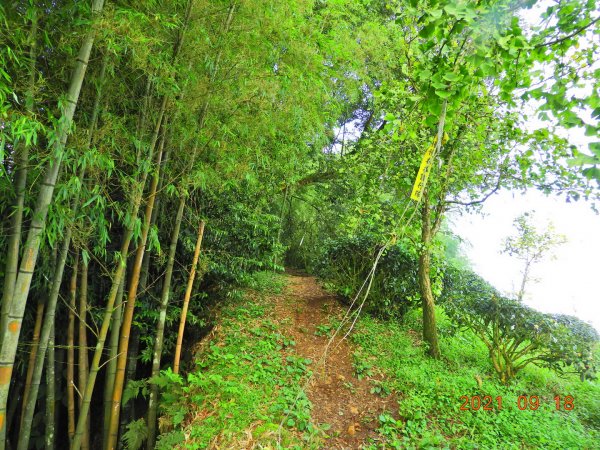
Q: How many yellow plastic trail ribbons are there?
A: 1